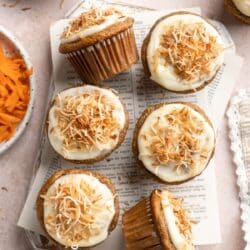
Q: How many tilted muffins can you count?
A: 2